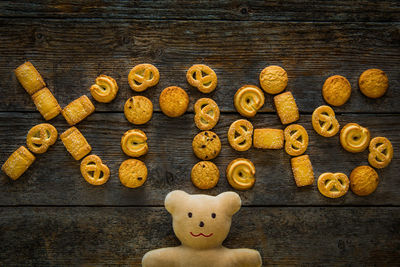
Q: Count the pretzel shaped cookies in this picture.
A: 10